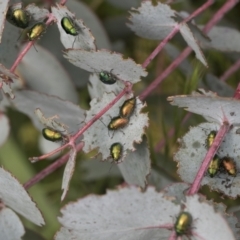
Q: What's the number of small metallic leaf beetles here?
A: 12